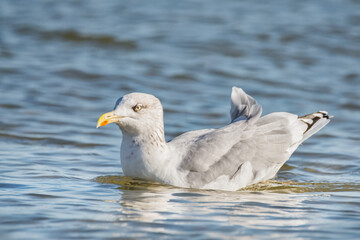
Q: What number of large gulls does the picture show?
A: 1